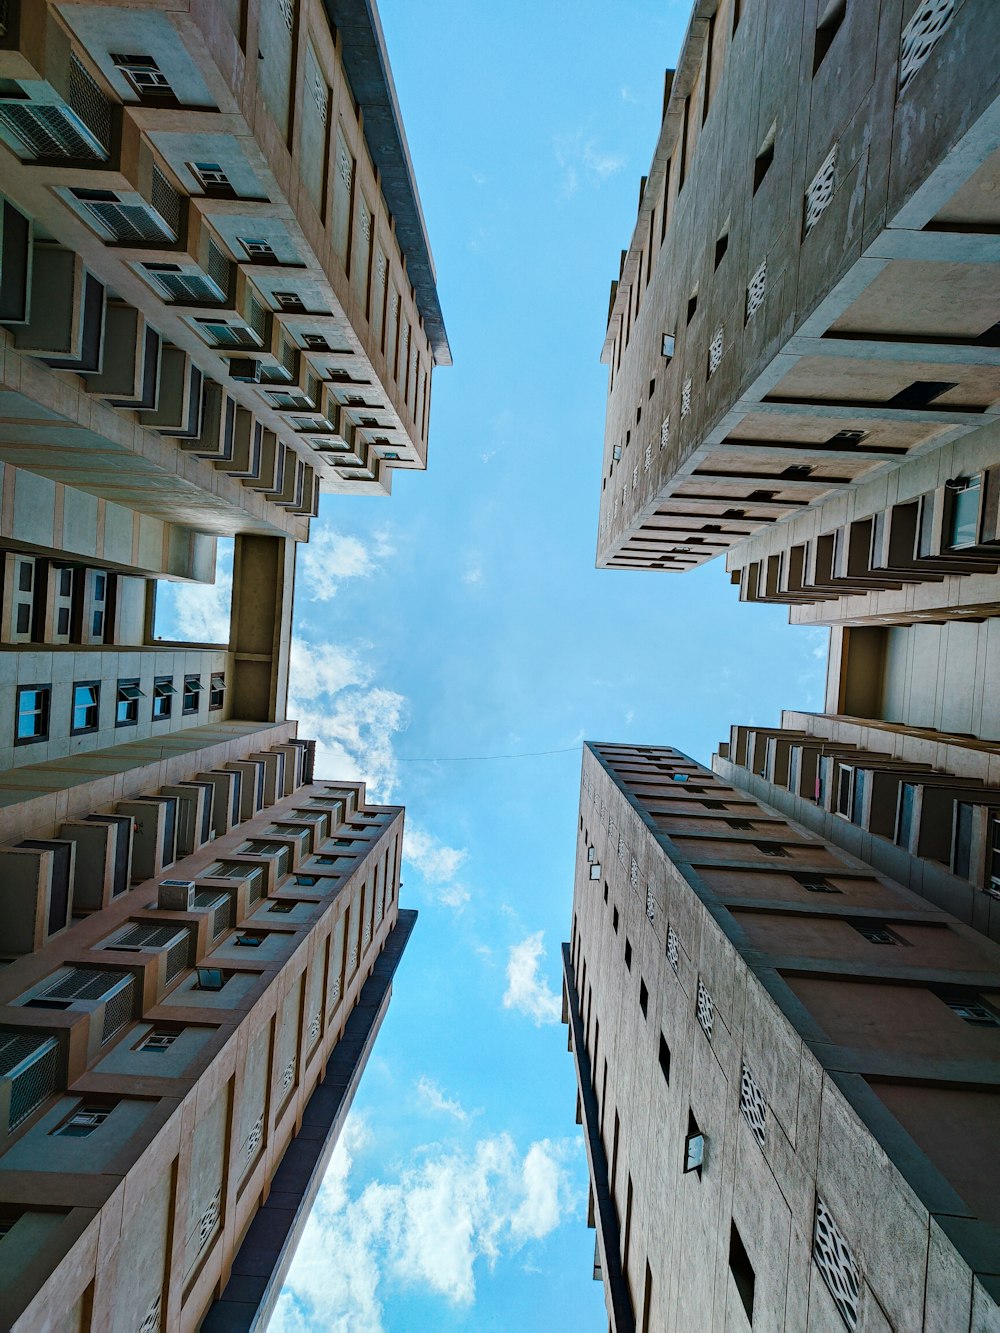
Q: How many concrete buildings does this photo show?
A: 4